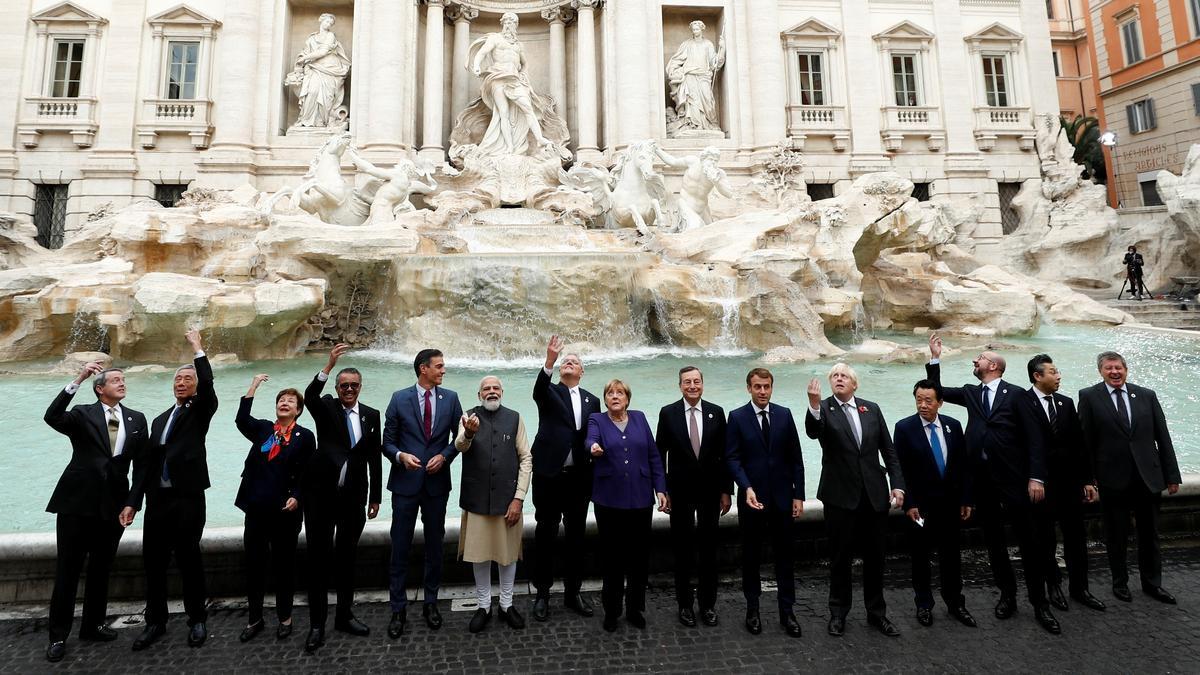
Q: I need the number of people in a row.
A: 15